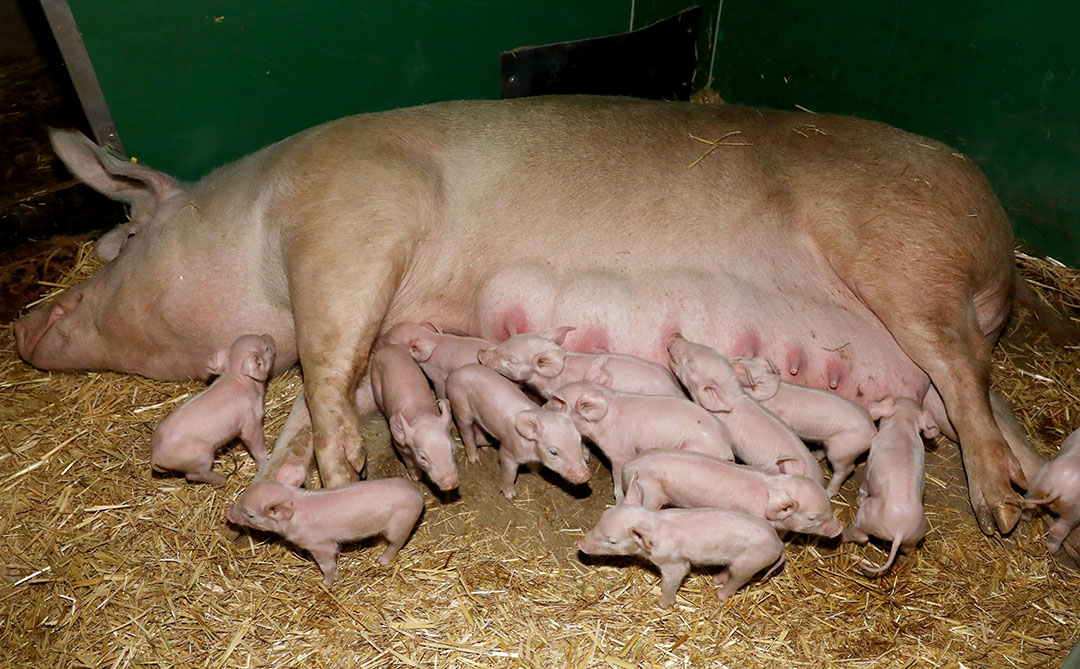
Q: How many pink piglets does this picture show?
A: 13